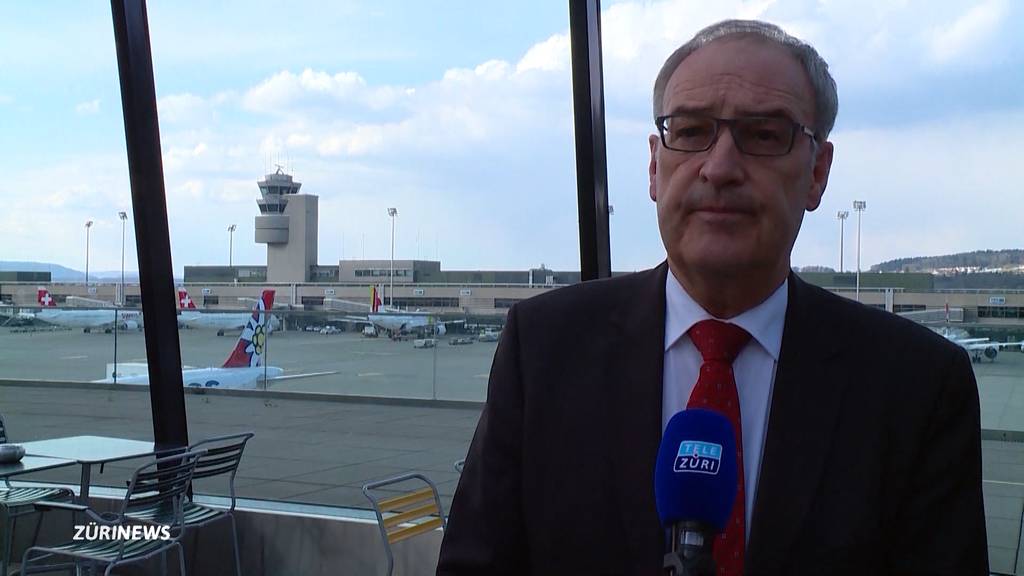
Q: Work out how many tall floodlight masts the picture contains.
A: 6